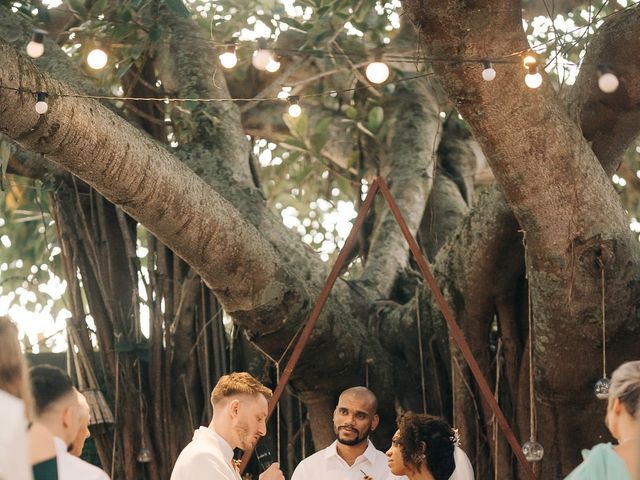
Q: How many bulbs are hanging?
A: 12